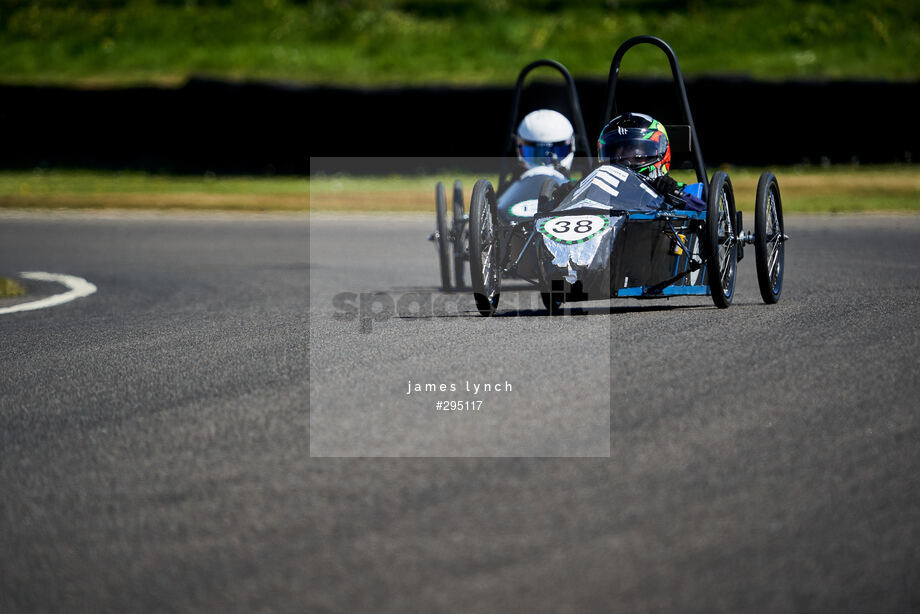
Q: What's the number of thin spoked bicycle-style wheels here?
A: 6